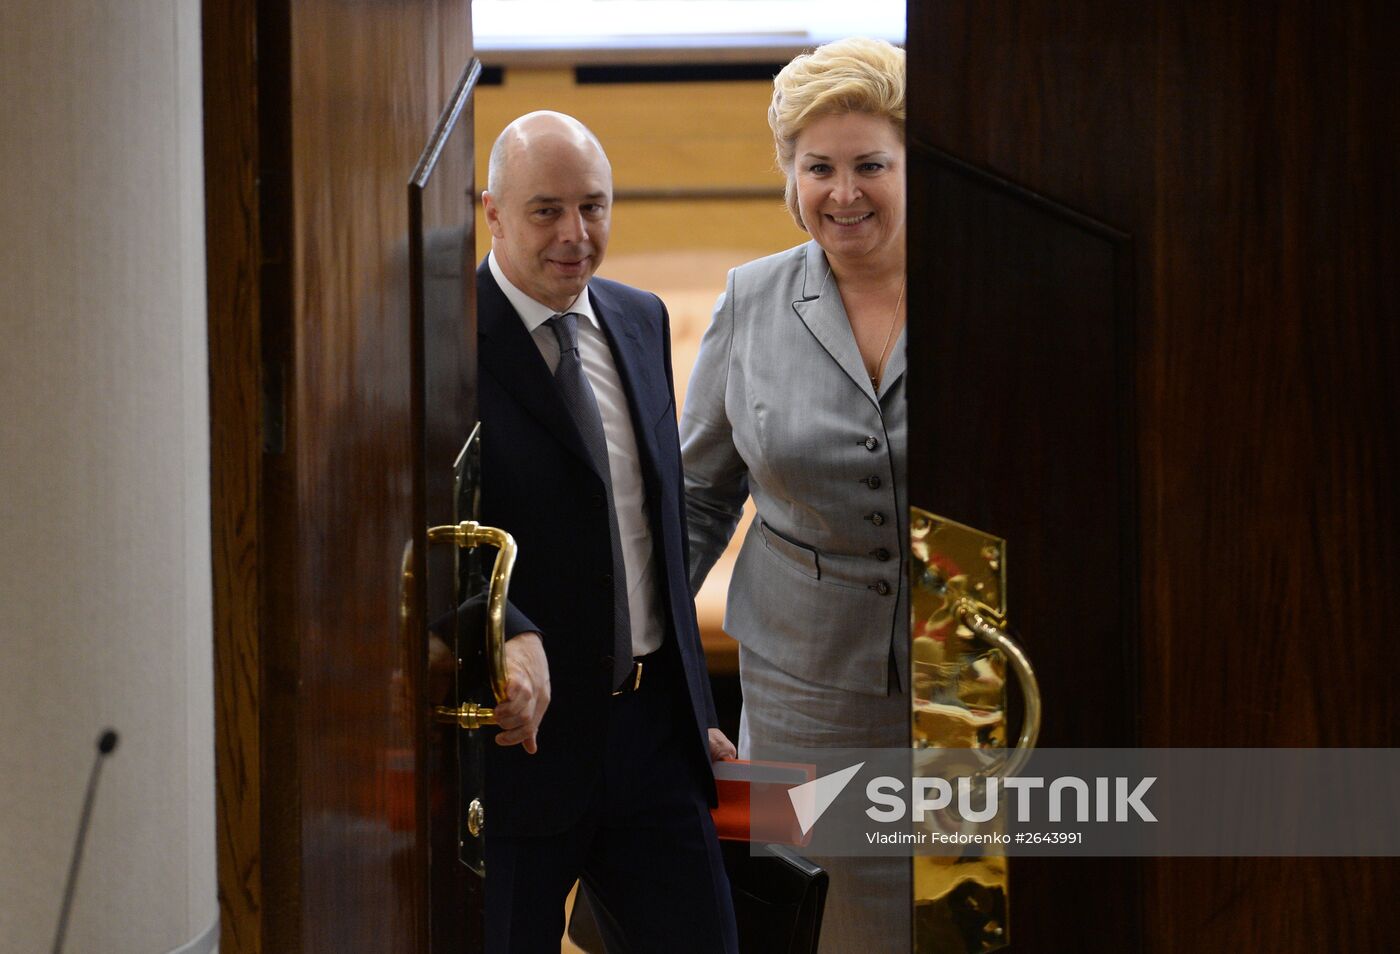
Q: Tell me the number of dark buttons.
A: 5